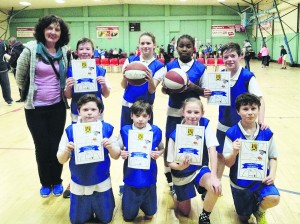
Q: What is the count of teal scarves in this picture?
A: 1